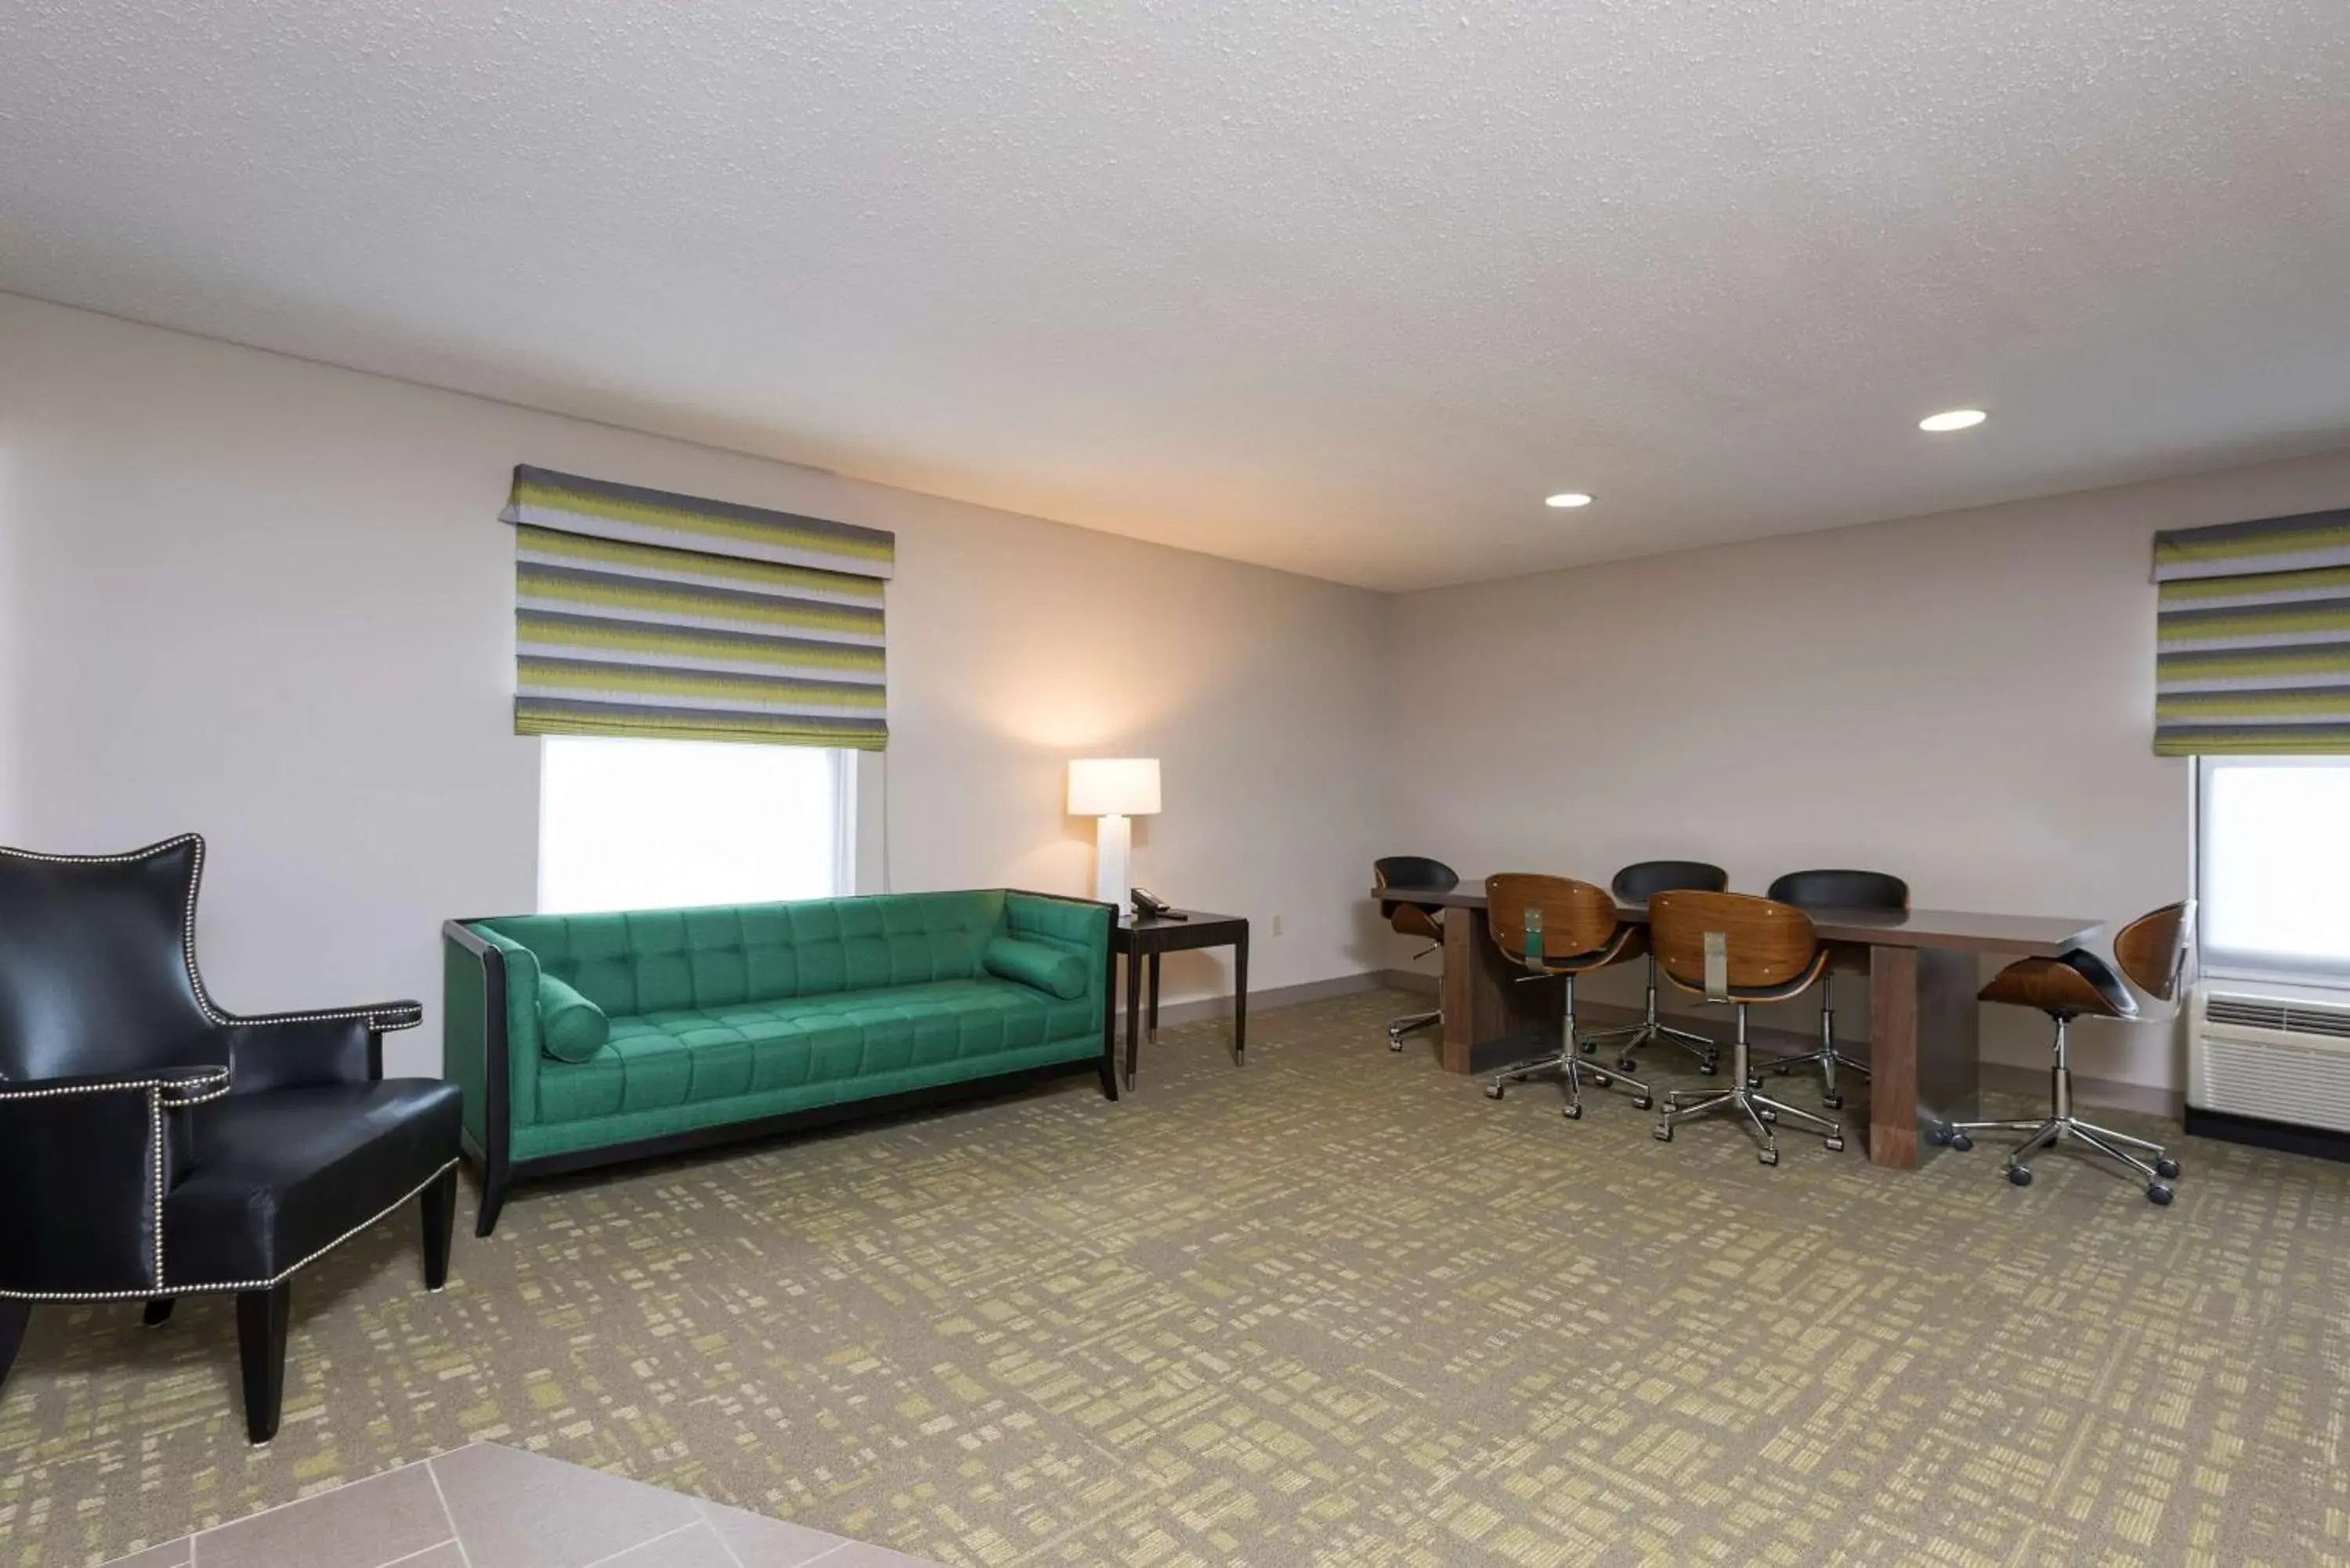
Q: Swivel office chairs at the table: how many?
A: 6